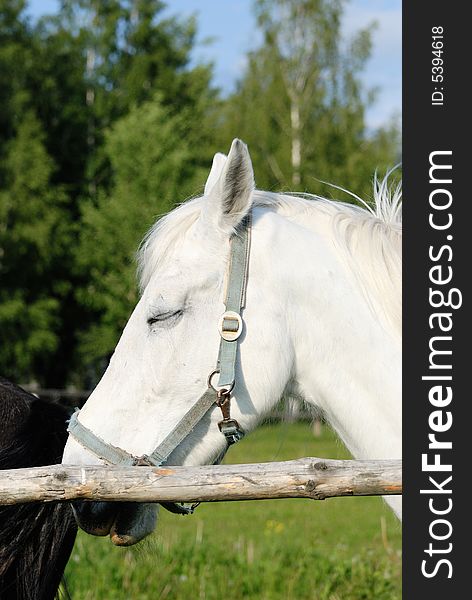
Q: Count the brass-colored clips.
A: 1